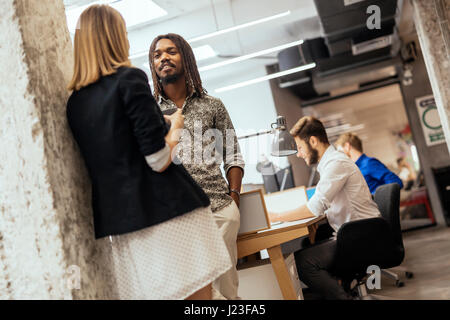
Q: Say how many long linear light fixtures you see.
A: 3